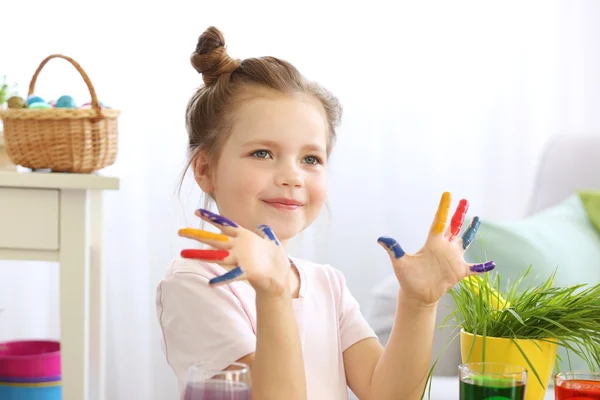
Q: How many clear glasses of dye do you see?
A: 3